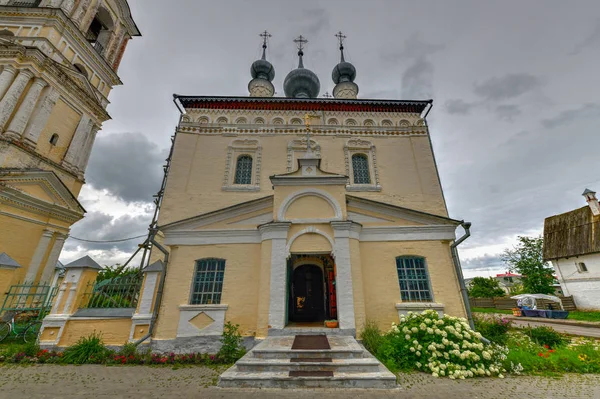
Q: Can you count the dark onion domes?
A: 3